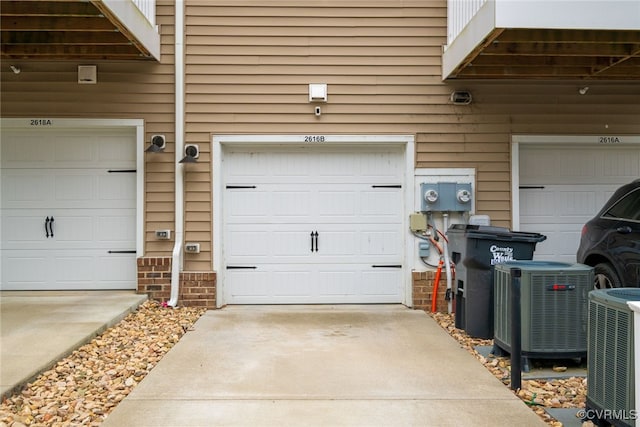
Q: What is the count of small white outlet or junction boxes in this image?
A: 2